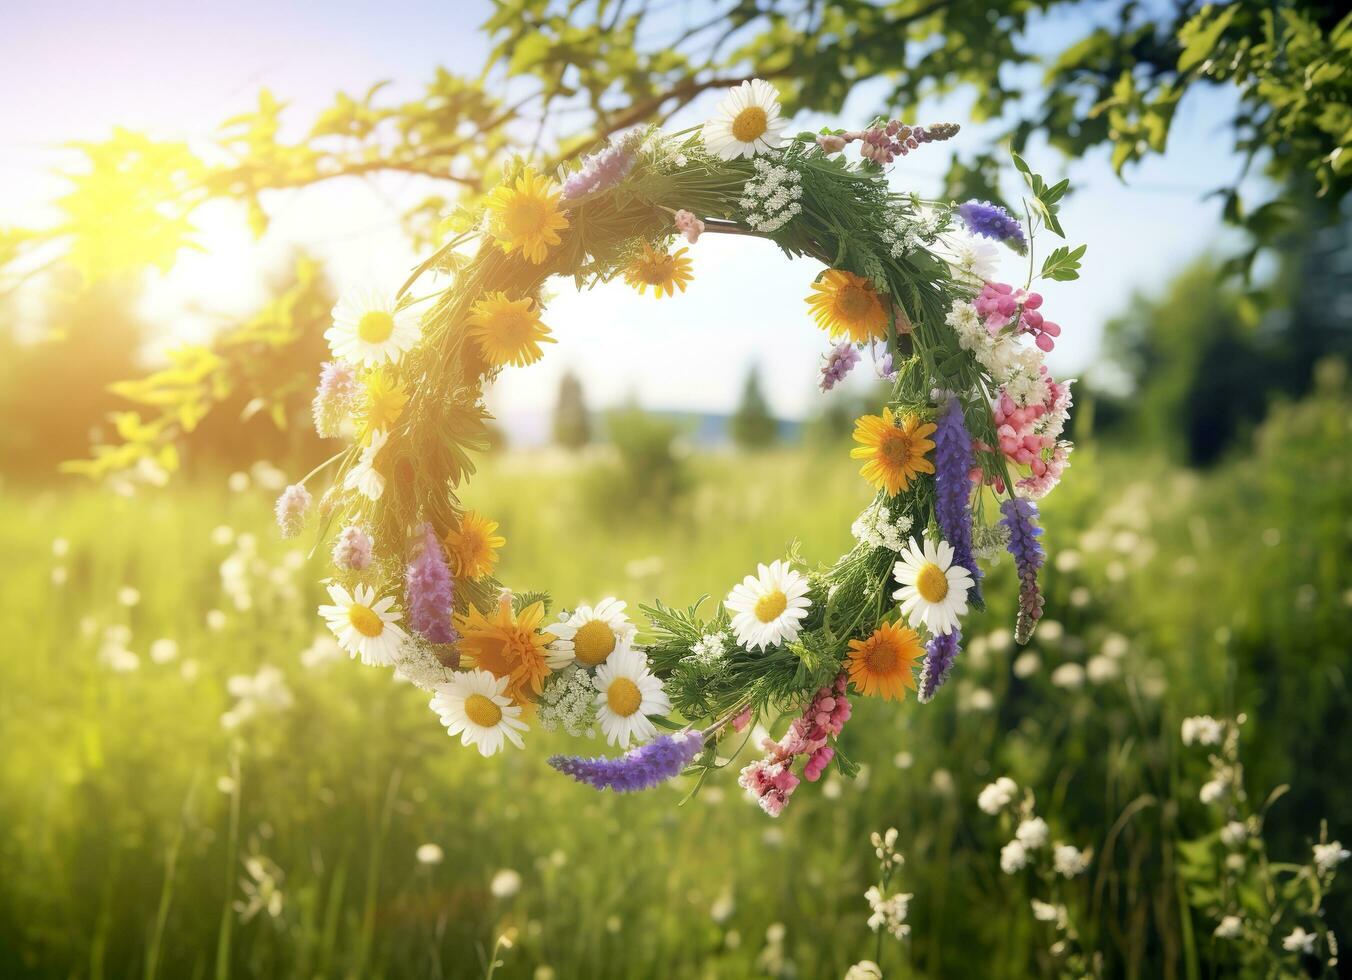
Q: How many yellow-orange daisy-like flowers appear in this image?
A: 9